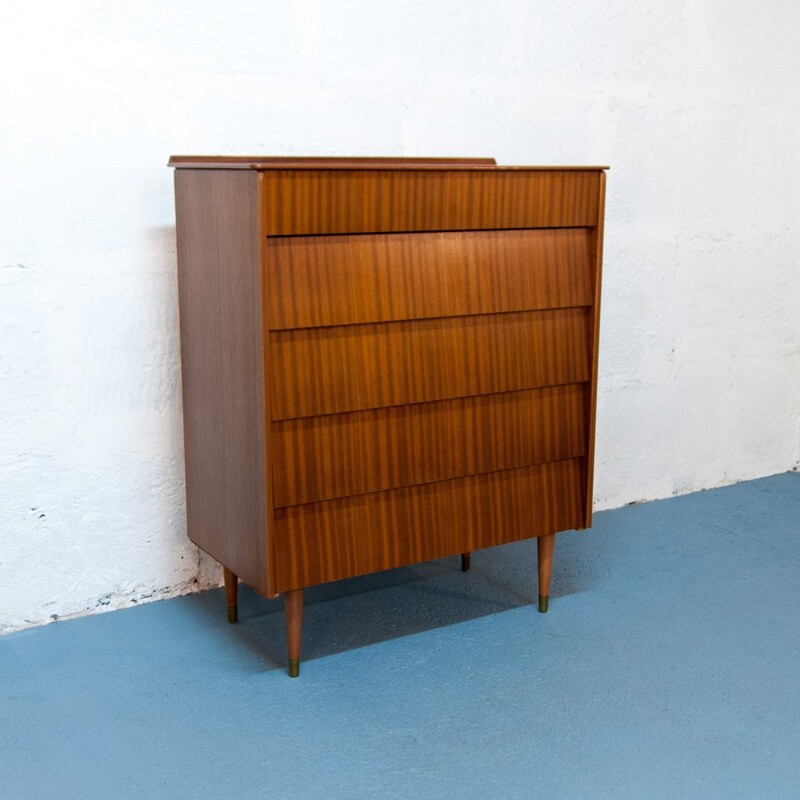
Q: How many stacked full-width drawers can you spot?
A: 5